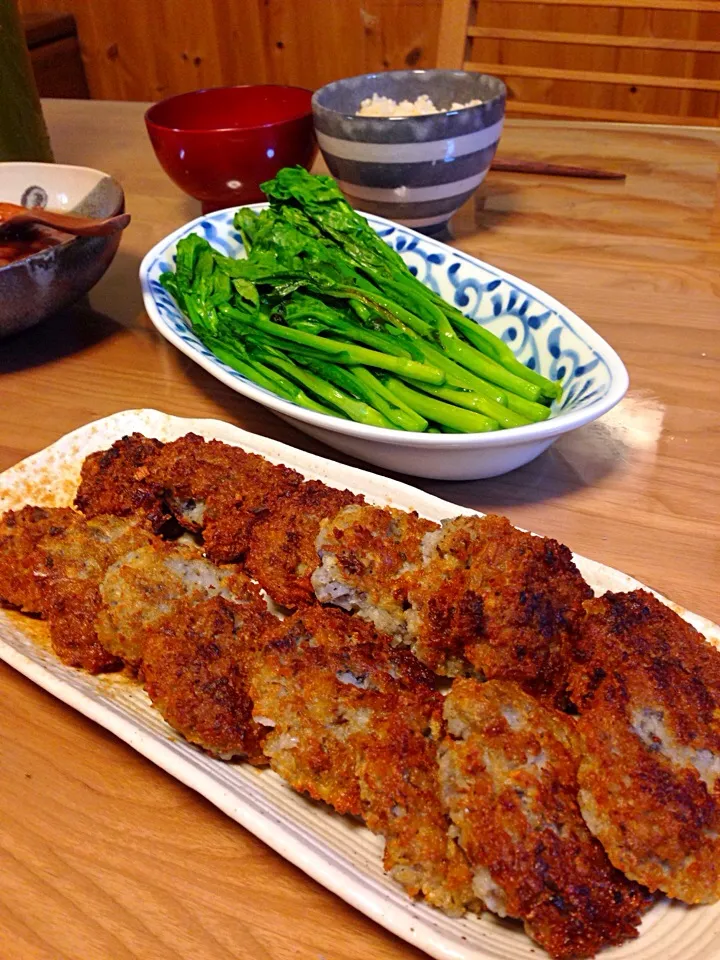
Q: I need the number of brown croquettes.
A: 14